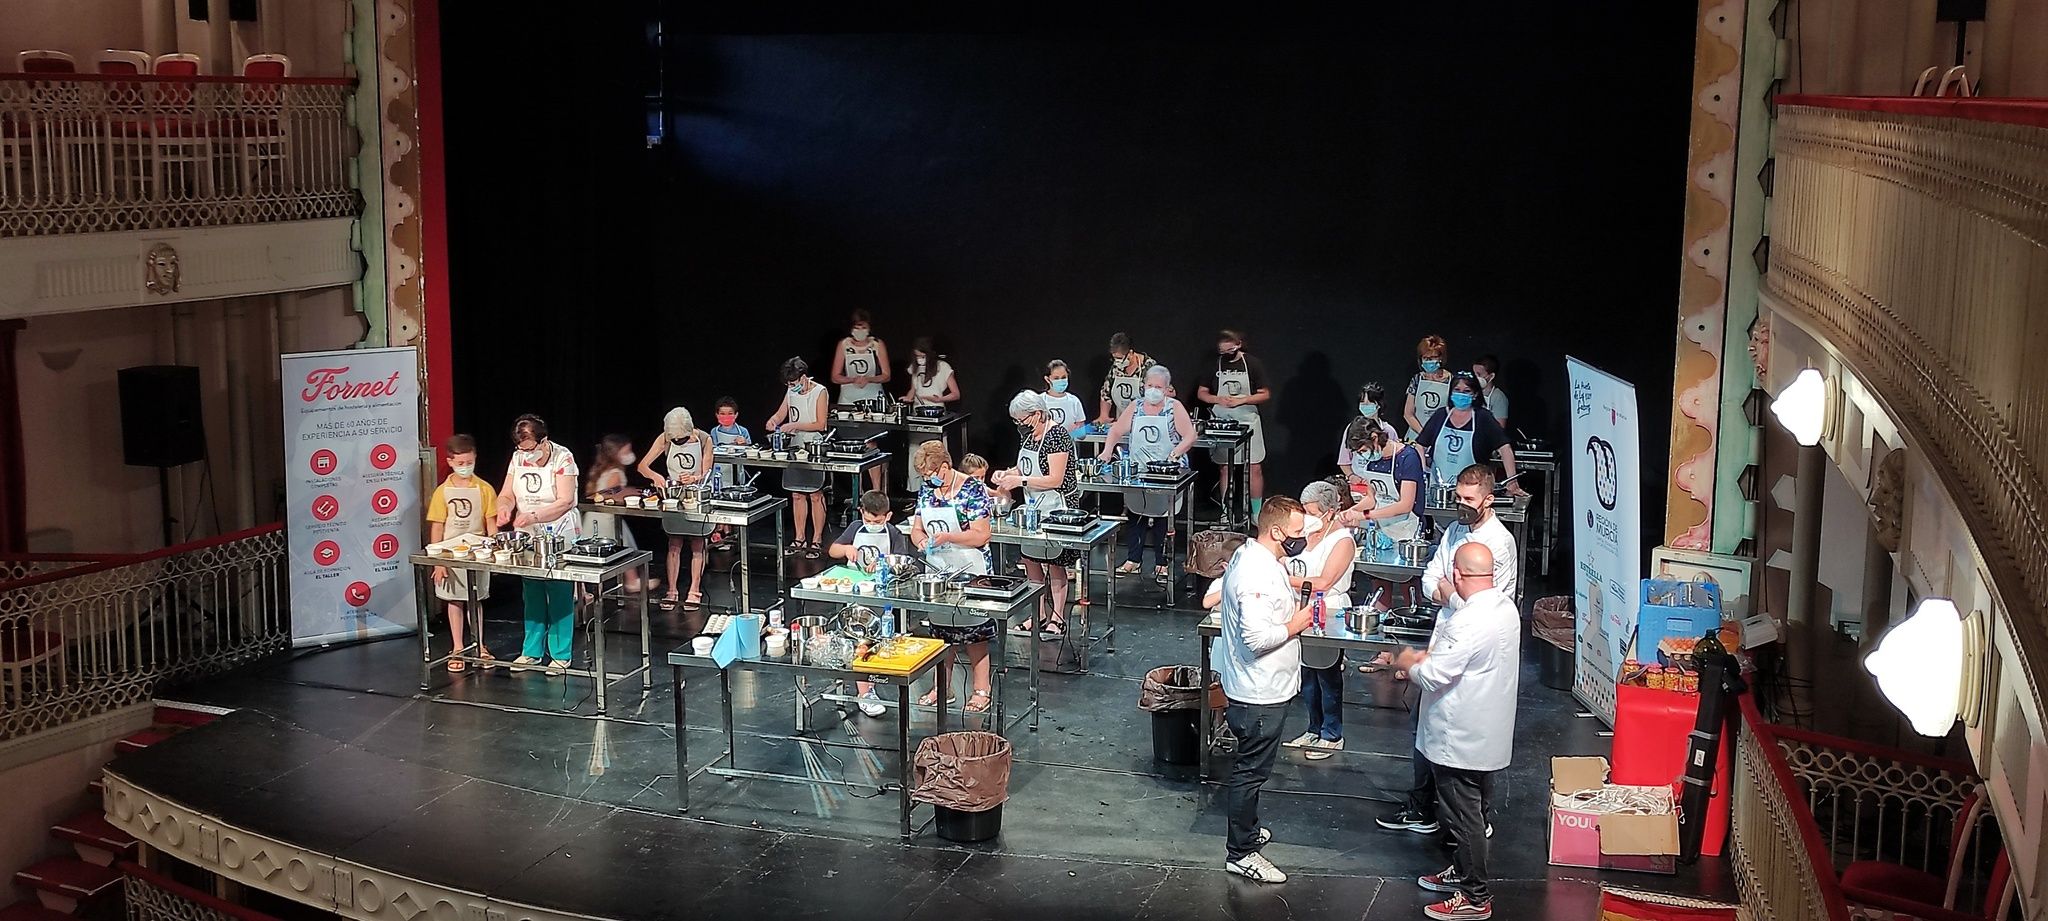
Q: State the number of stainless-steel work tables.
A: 13